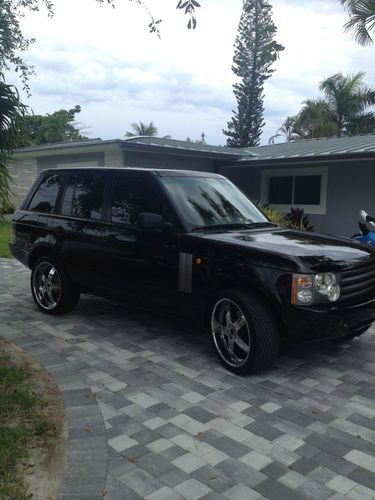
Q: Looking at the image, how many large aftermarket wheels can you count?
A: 2